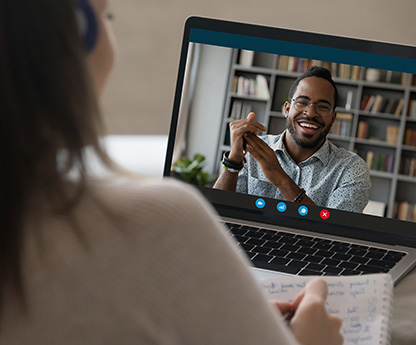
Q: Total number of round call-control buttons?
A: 4